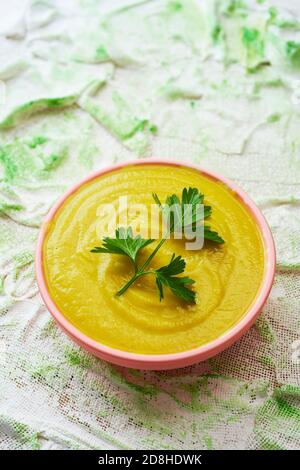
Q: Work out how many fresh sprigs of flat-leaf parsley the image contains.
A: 1